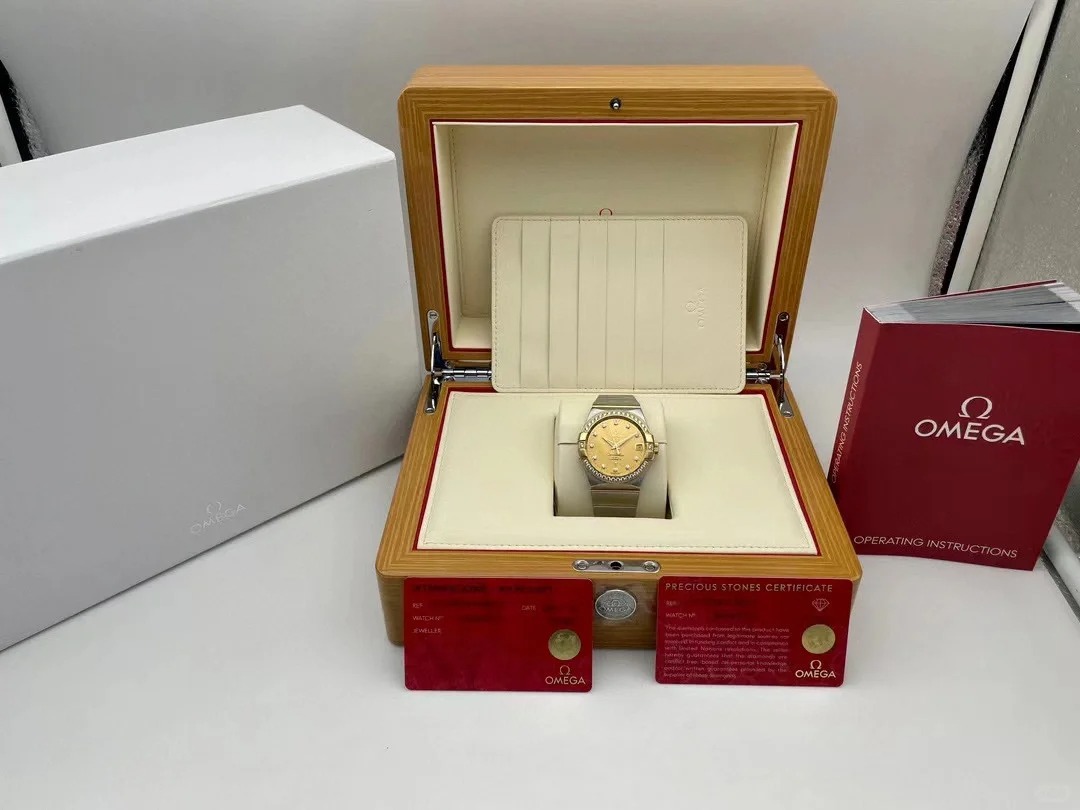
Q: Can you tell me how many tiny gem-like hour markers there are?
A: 11